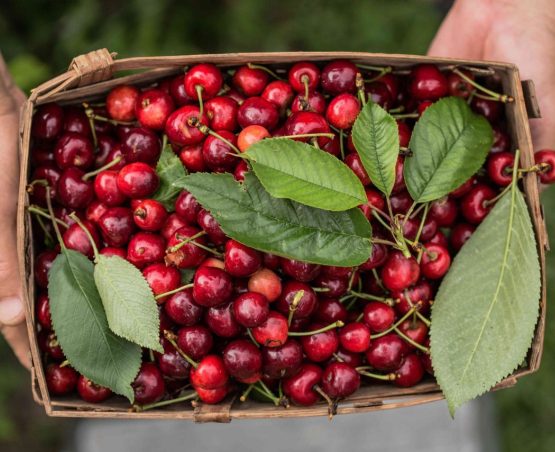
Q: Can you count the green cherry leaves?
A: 8